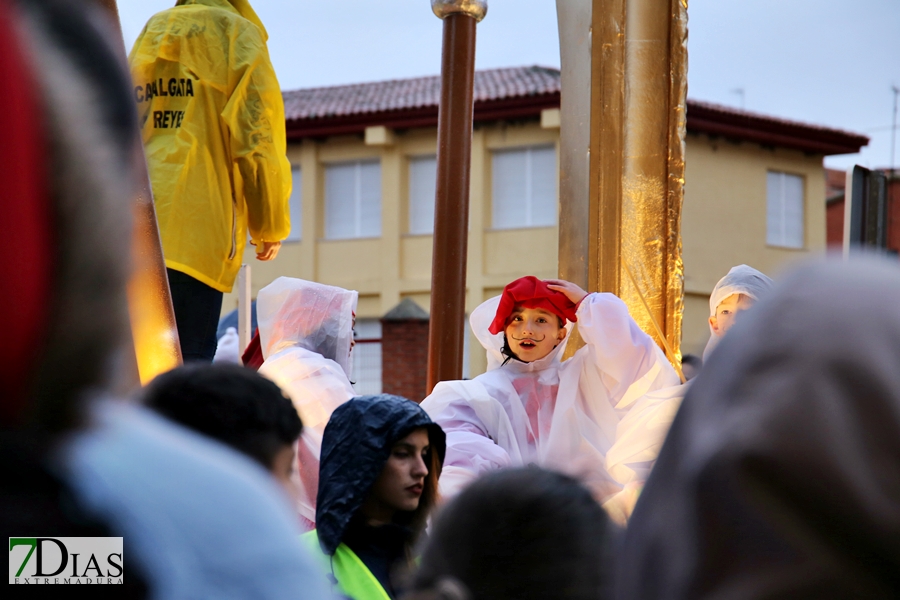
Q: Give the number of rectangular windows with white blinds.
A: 5